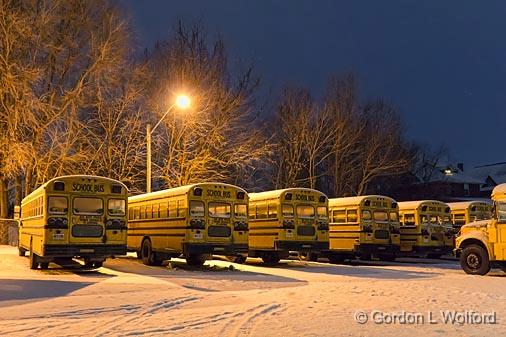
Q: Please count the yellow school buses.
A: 7